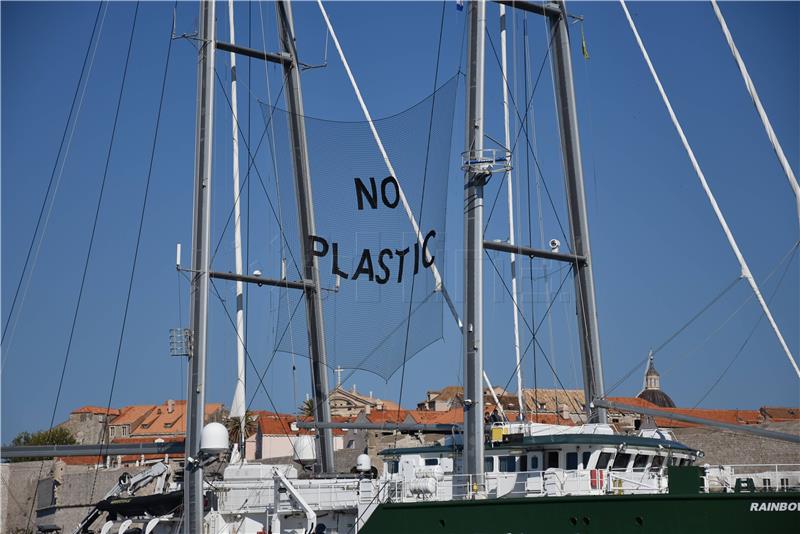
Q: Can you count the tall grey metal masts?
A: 4